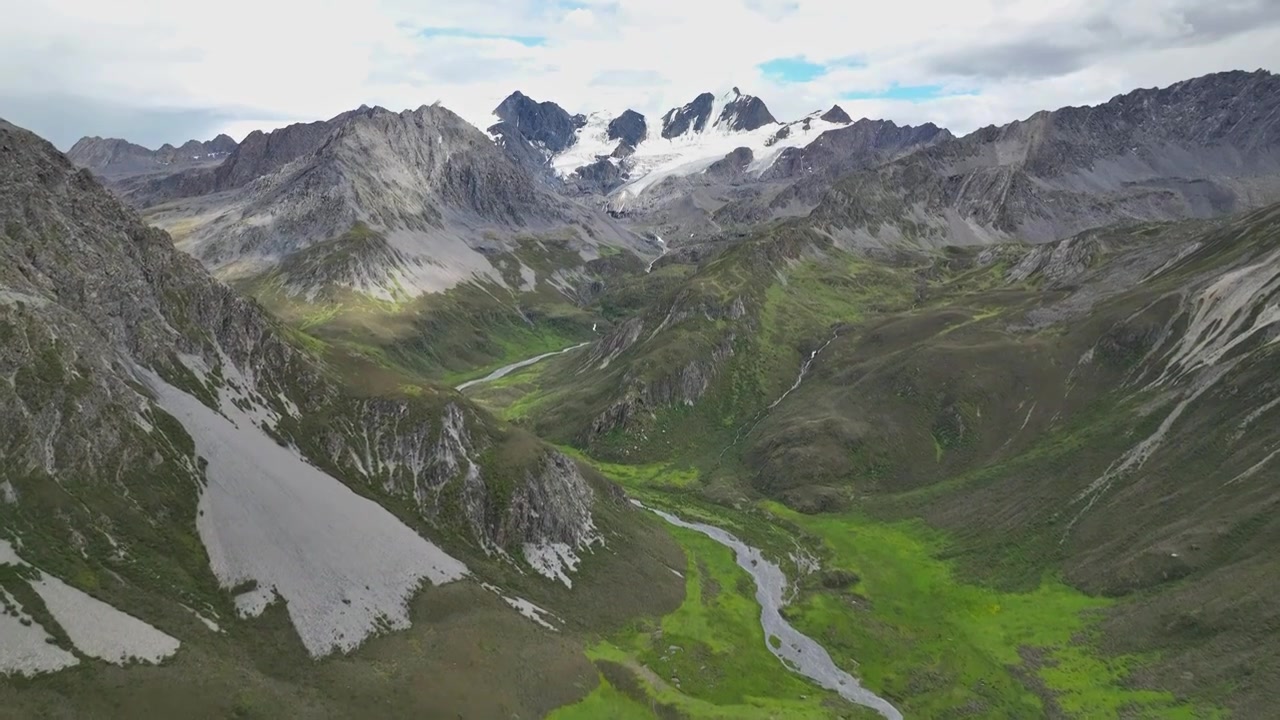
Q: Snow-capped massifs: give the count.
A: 1